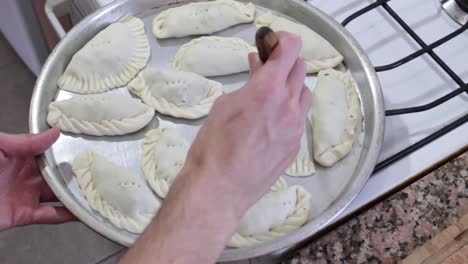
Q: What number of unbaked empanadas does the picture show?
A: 12